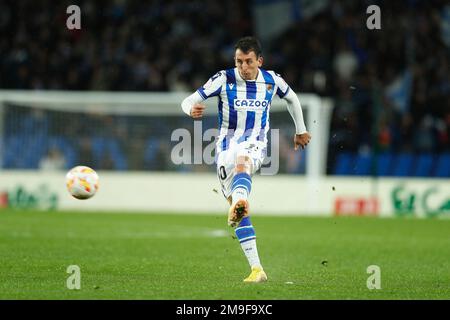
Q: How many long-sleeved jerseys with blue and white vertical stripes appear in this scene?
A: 1